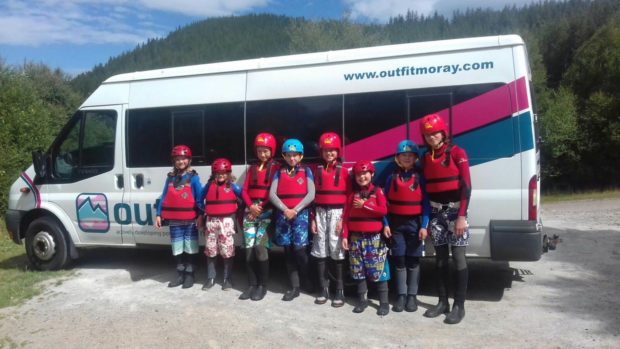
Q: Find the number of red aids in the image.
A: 8